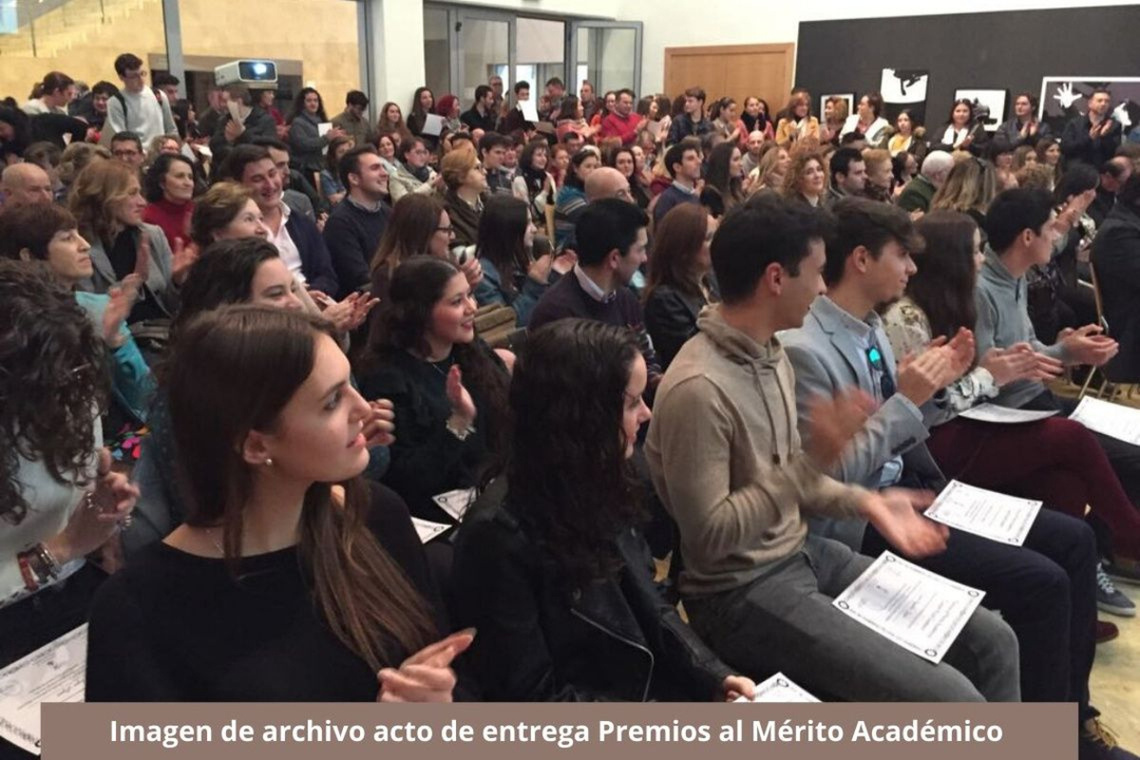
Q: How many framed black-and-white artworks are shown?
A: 4